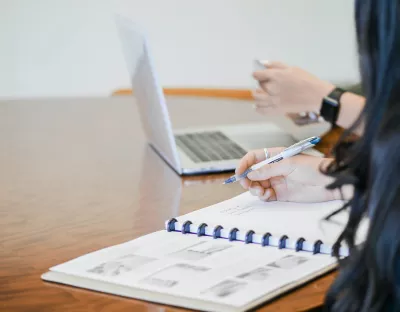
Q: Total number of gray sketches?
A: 6